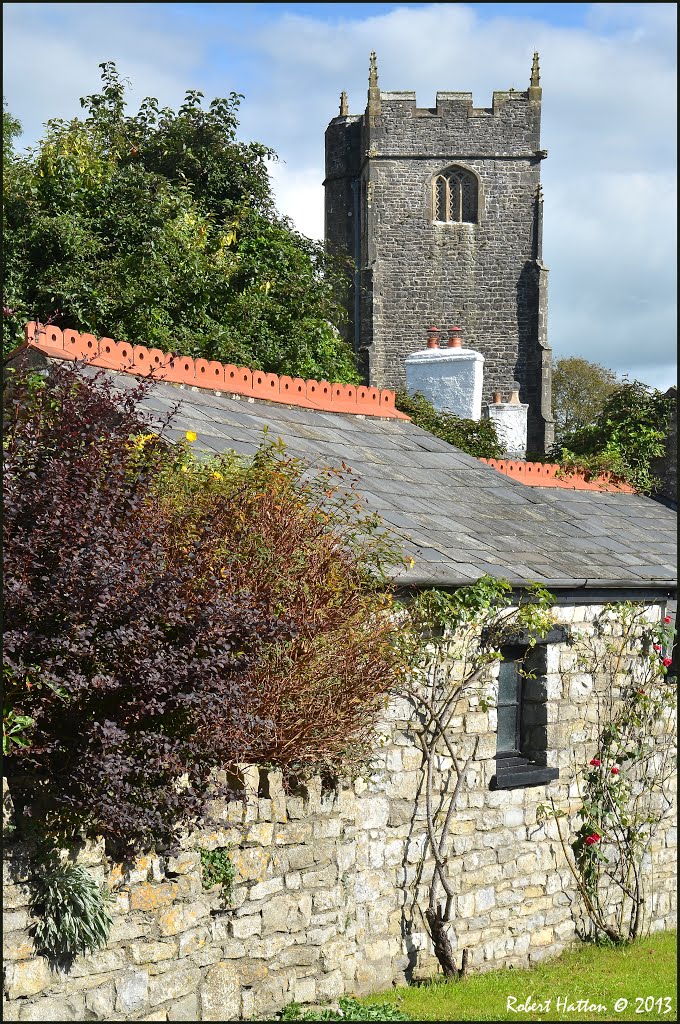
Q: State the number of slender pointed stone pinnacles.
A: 3